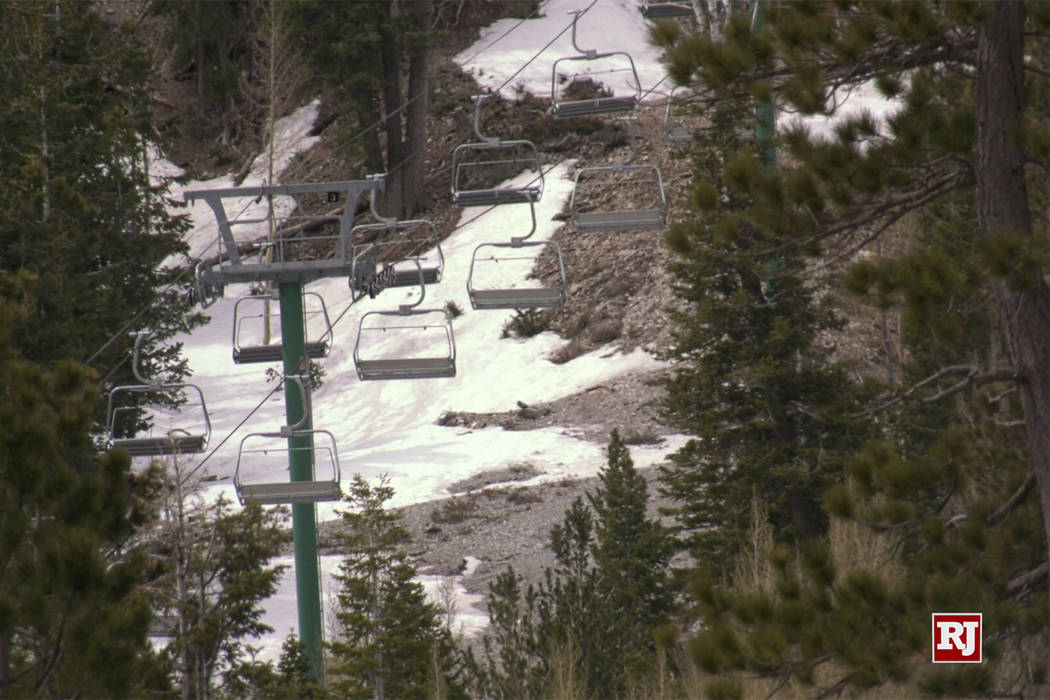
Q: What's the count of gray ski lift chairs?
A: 11